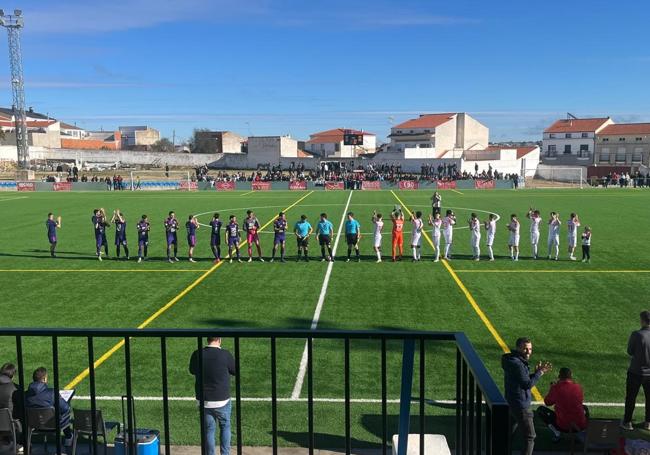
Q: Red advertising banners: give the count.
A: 11